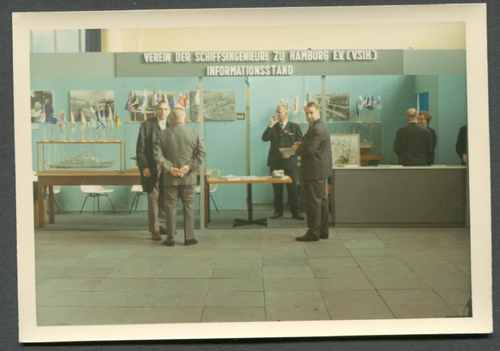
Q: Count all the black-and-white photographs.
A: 5